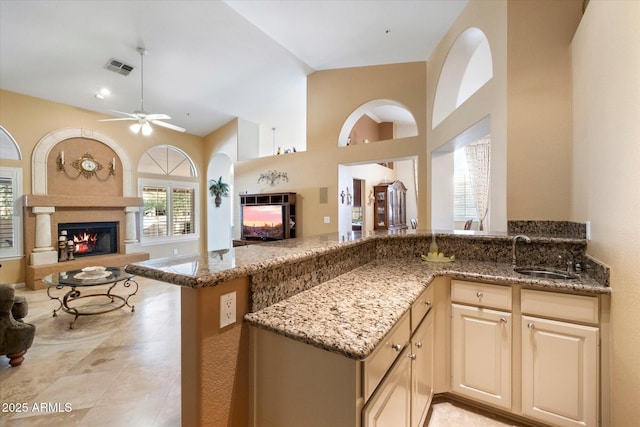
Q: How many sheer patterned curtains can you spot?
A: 1